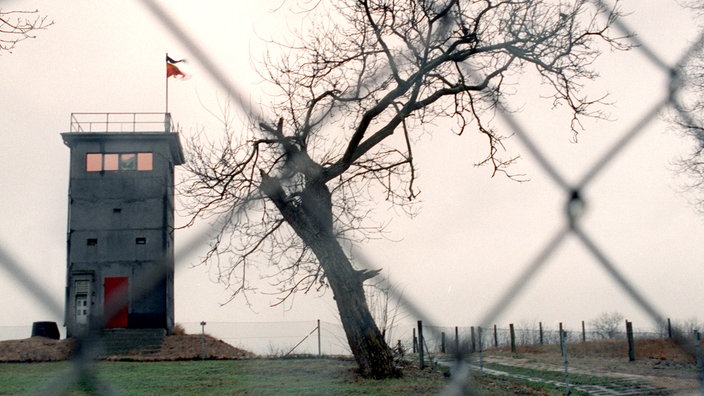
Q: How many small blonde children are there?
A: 0